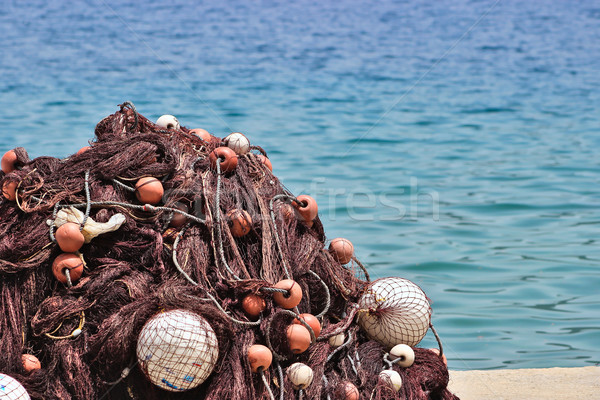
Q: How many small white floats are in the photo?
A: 6